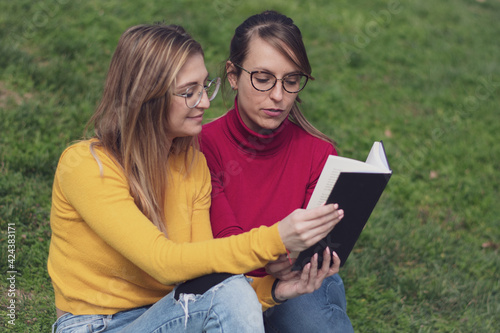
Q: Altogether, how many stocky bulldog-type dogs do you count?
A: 0